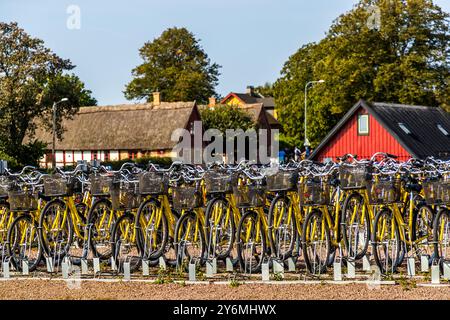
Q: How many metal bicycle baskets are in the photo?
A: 14